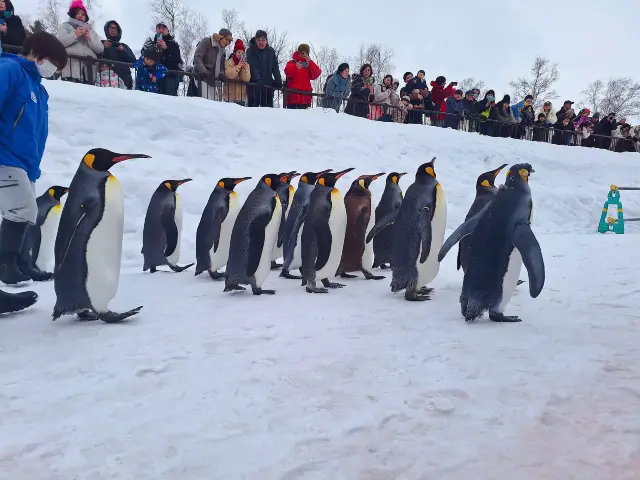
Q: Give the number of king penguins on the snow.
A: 13